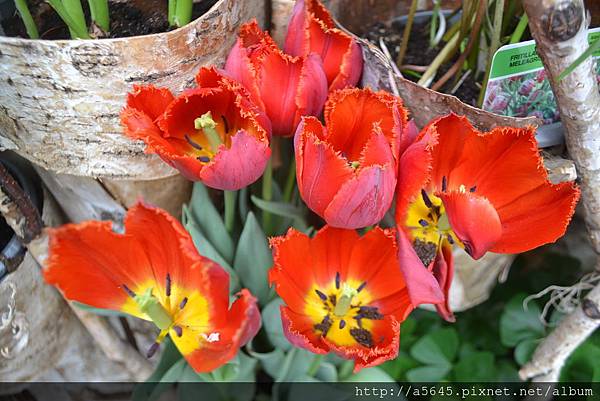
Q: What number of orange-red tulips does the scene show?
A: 7